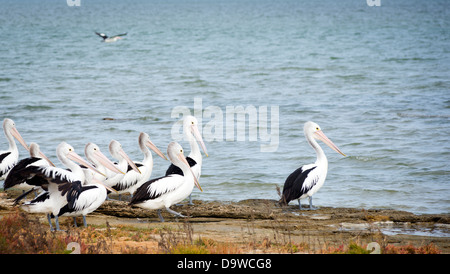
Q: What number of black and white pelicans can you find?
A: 11